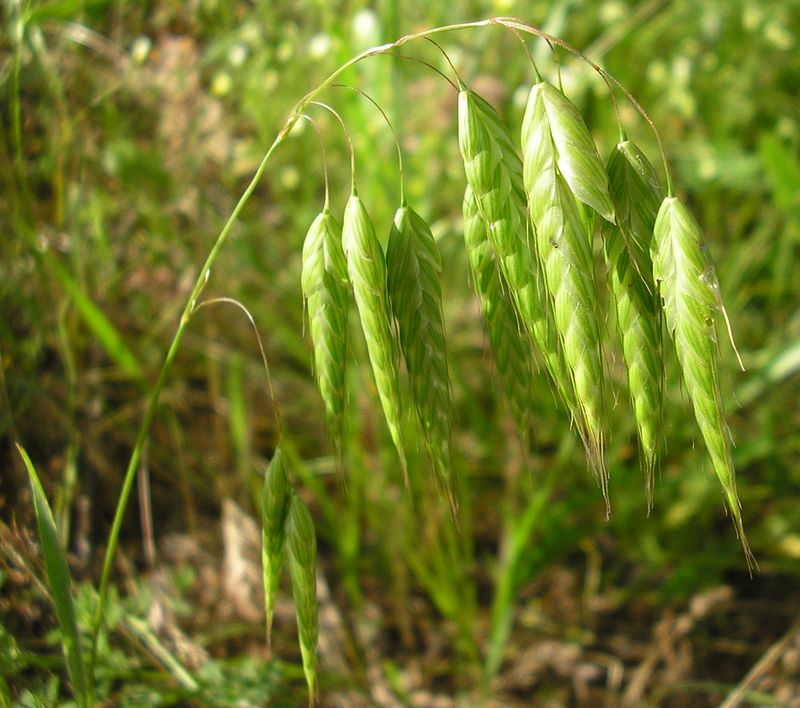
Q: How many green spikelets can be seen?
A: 10